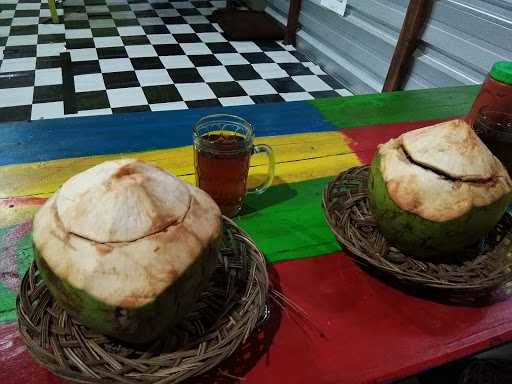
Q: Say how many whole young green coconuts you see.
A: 2